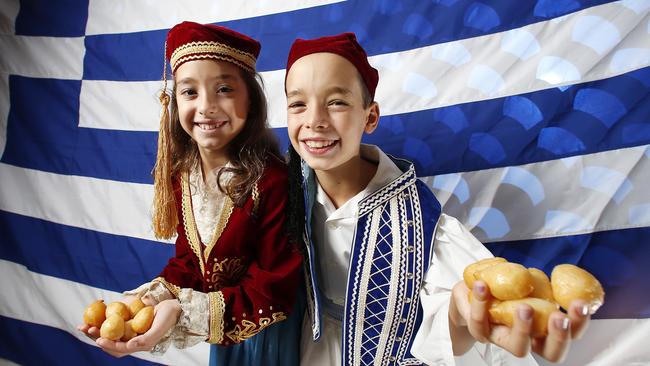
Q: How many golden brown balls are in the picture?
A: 11